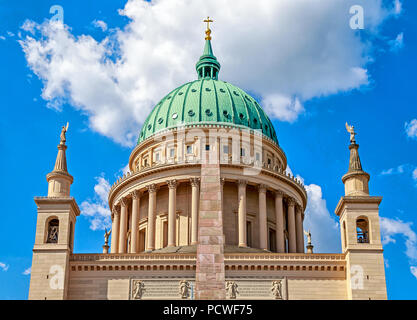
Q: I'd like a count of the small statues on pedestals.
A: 4